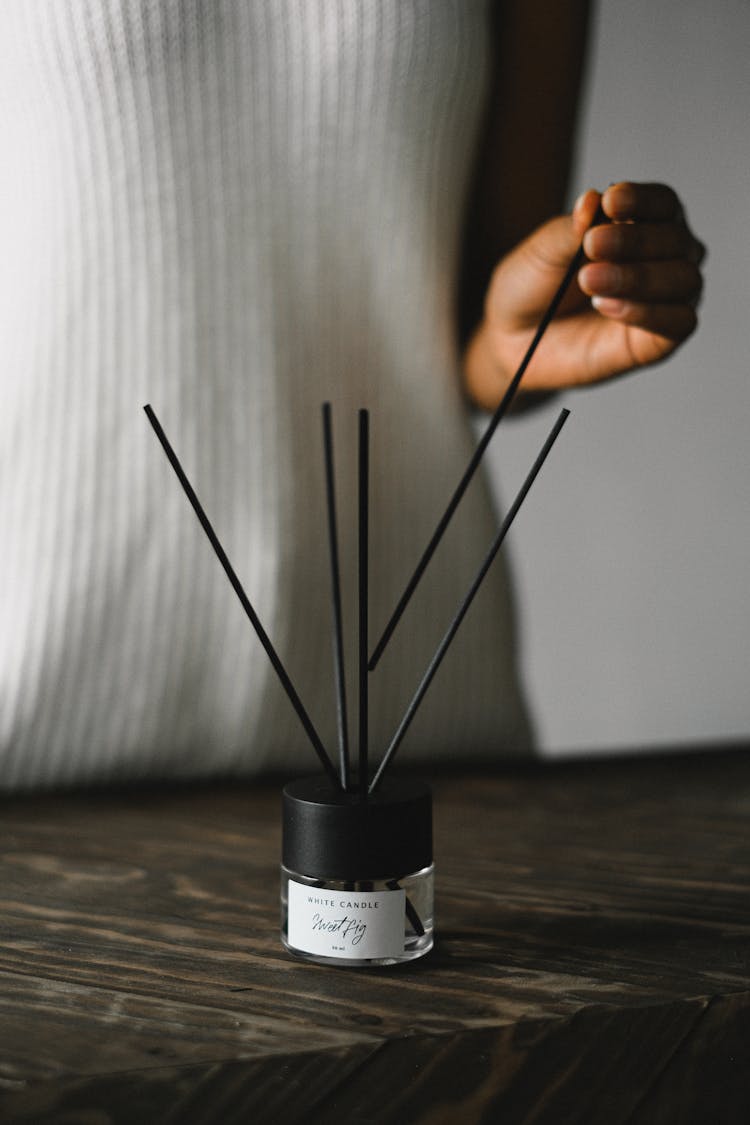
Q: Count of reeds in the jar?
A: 4